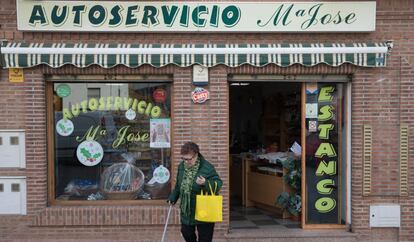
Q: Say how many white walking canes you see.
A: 1